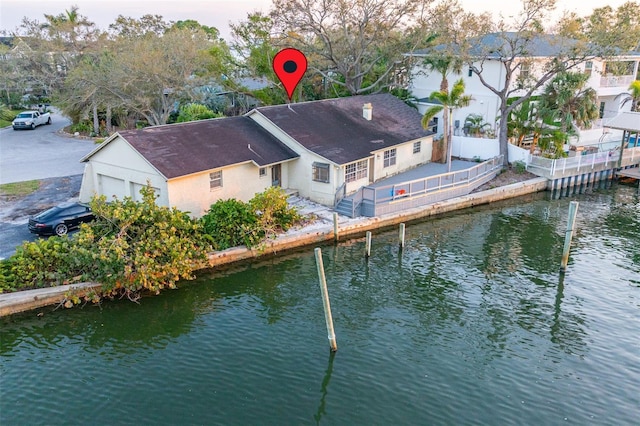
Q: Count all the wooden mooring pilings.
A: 5